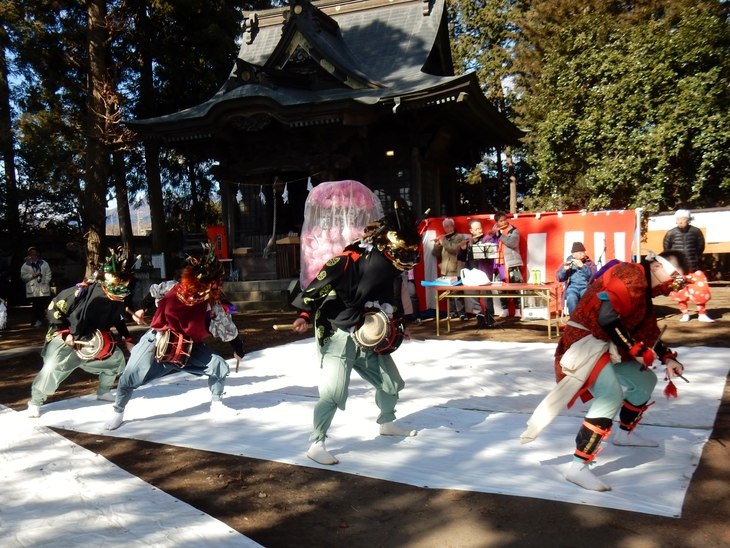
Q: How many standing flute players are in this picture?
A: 3